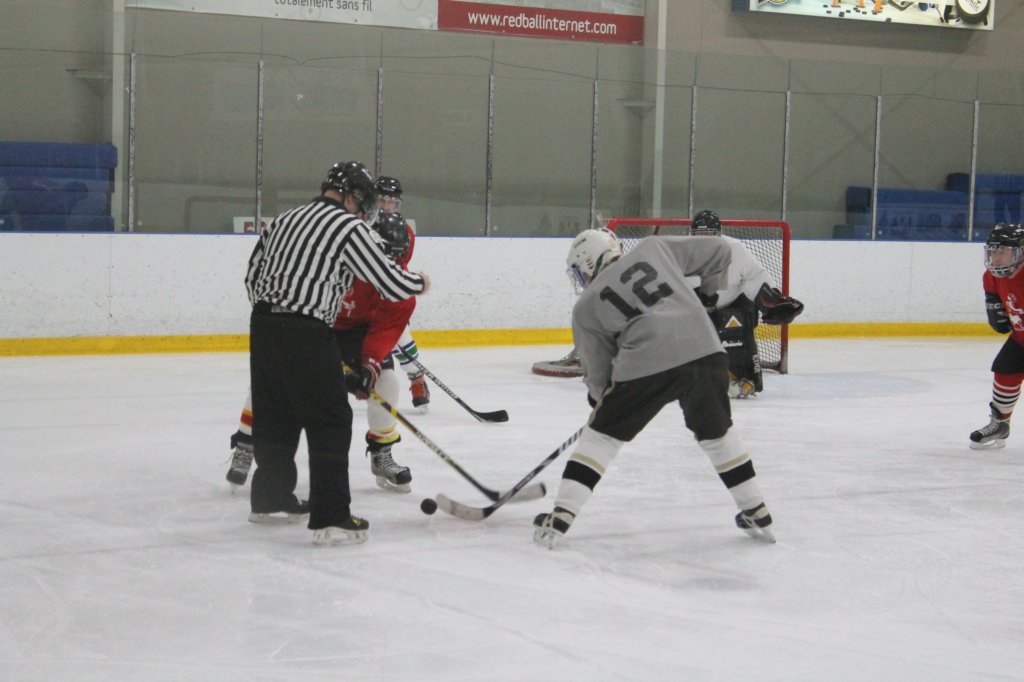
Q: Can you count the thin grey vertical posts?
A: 9